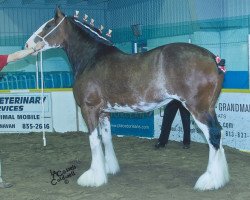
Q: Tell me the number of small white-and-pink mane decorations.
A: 5